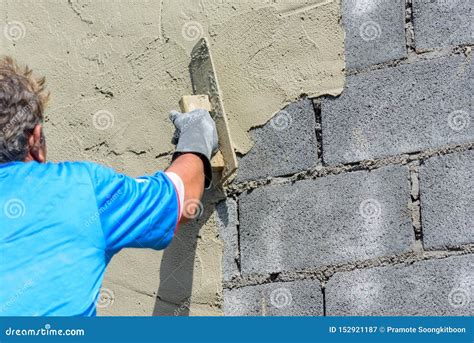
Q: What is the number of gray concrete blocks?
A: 9